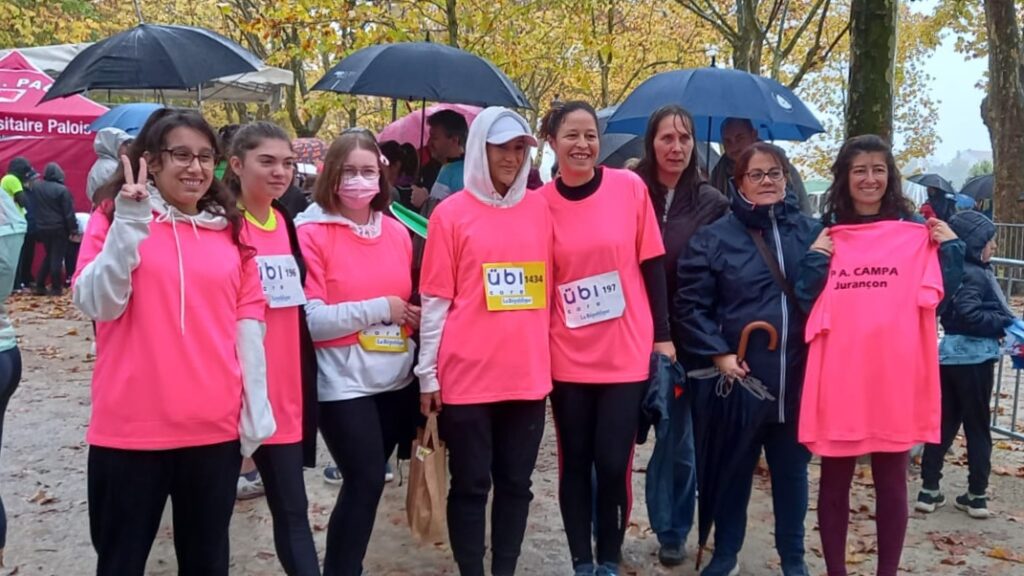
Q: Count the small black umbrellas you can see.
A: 2